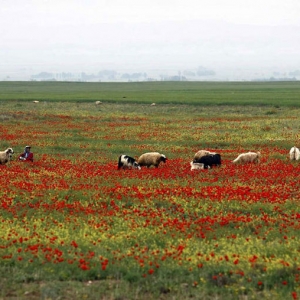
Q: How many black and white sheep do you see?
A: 1